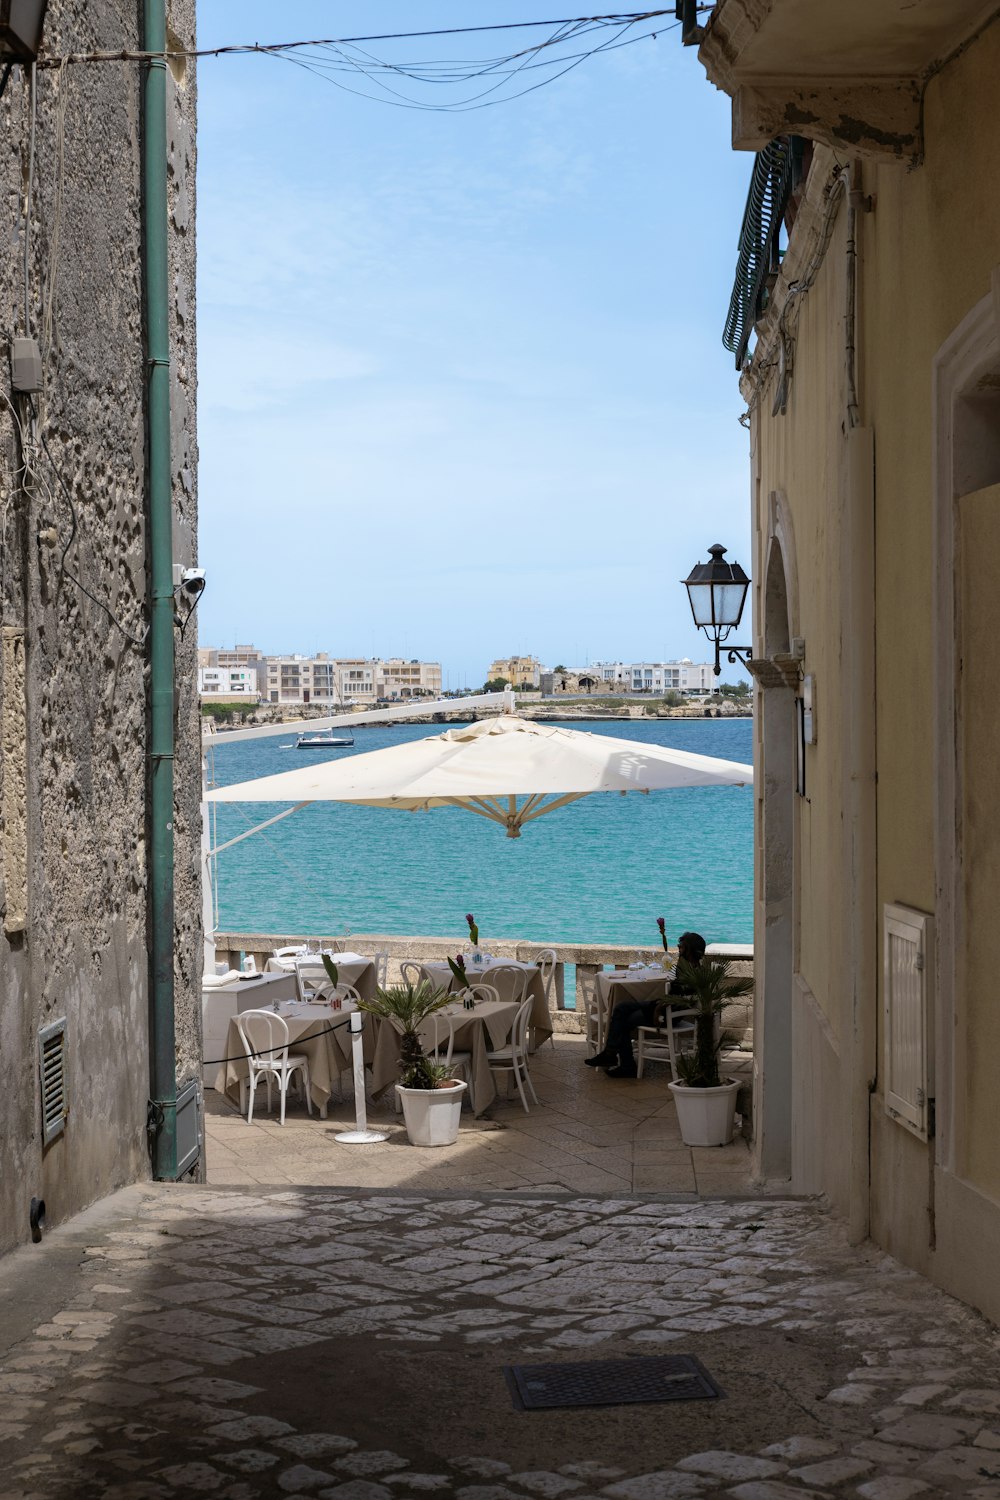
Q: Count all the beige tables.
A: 5